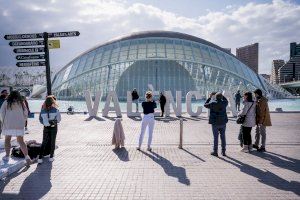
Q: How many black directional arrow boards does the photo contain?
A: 6